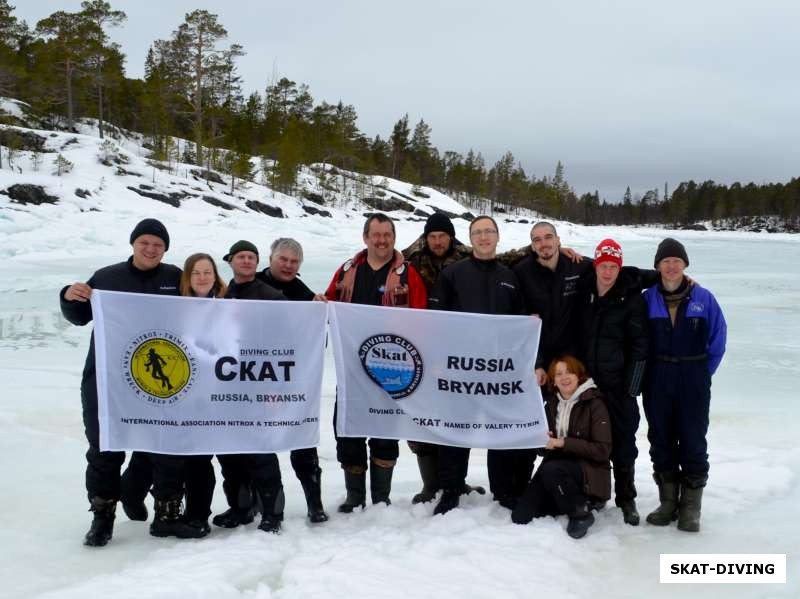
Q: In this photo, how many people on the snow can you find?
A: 11